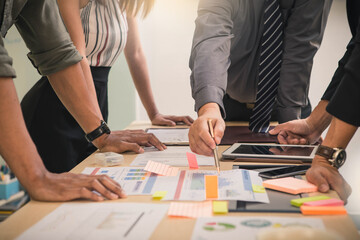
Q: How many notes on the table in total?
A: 11